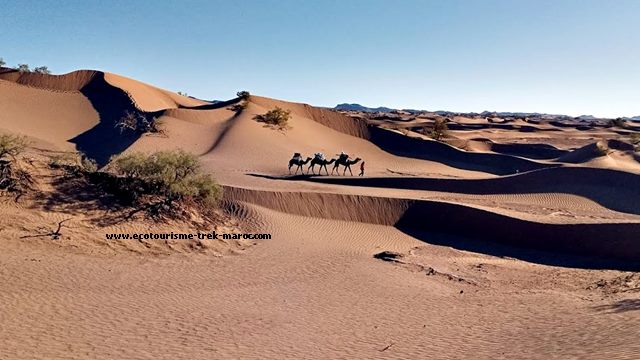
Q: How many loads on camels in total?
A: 3